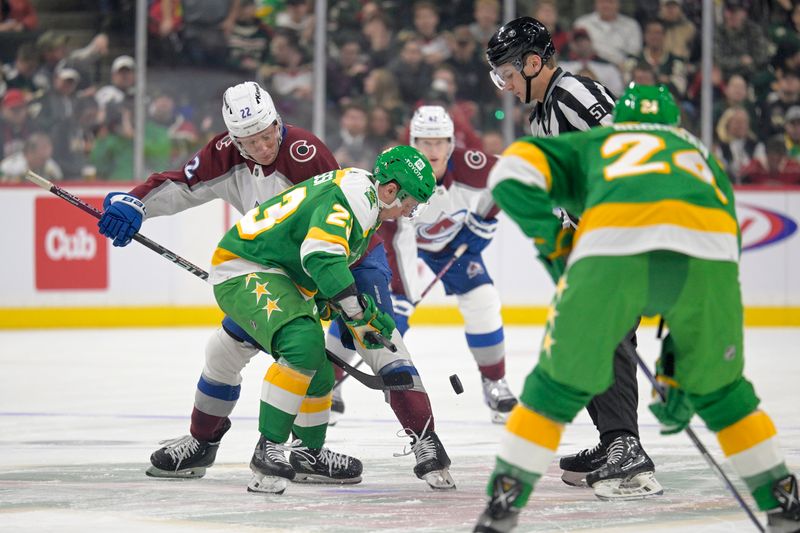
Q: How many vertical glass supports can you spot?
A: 4